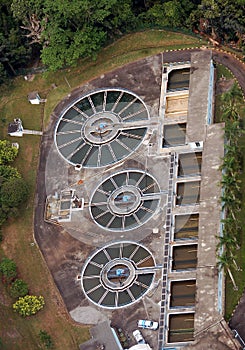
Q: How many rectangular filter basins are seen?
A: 9